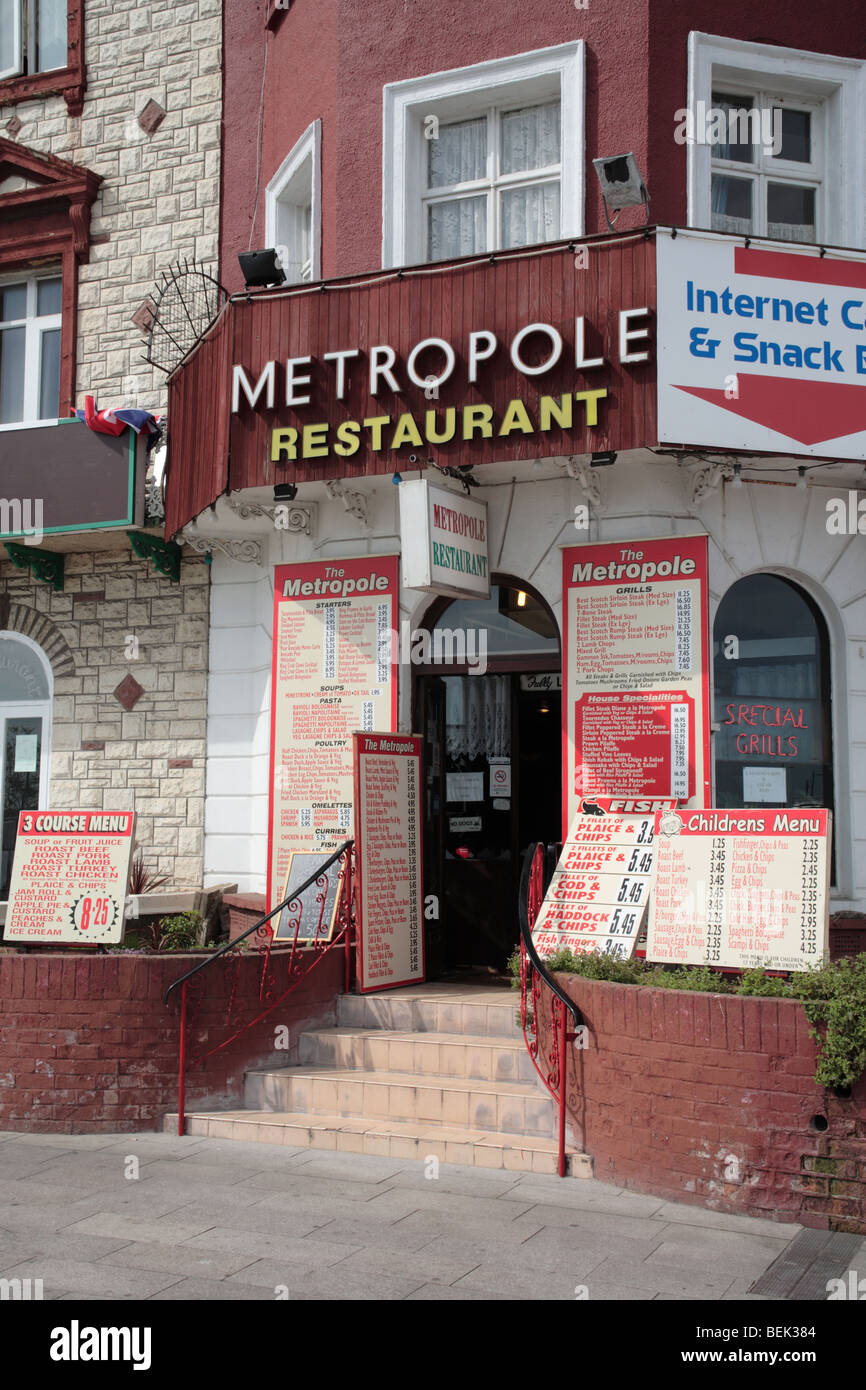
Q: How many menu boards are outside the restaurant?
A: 7